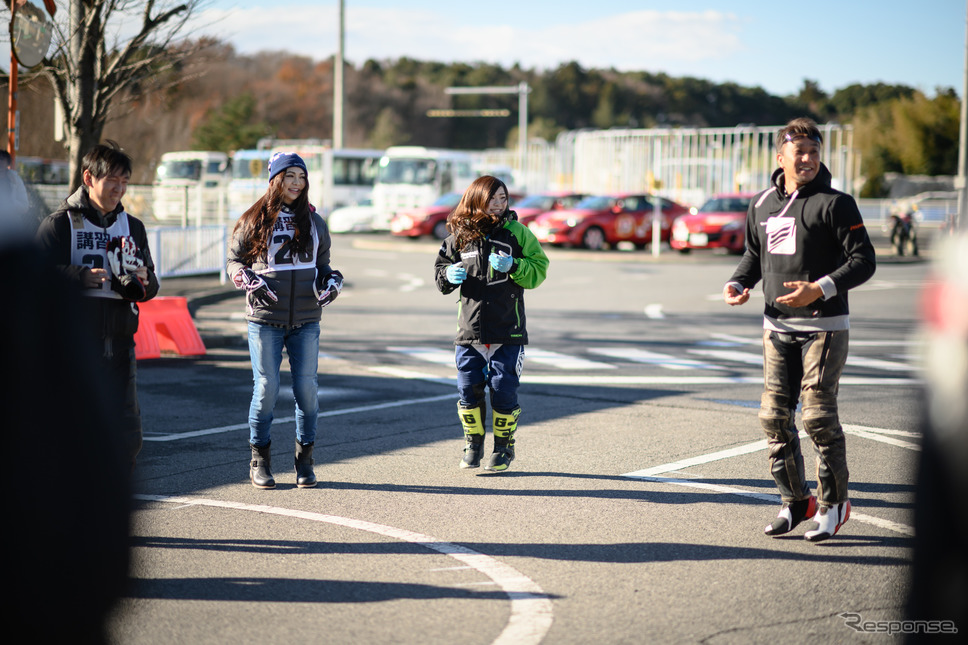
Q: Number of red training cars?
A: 4